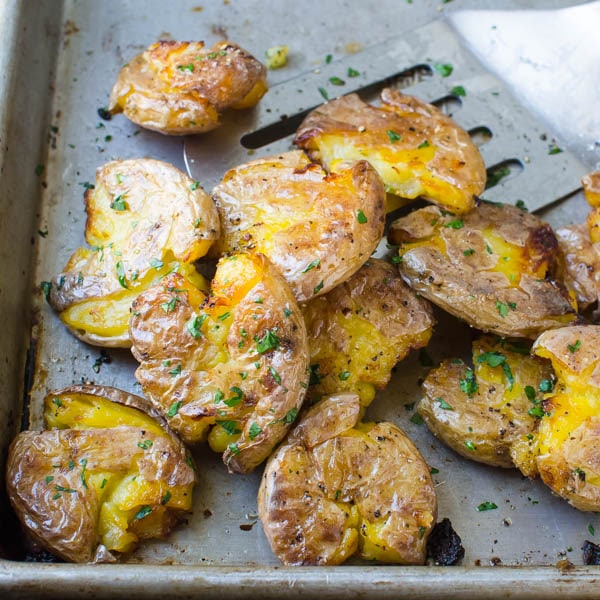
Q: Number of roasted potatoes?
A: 12